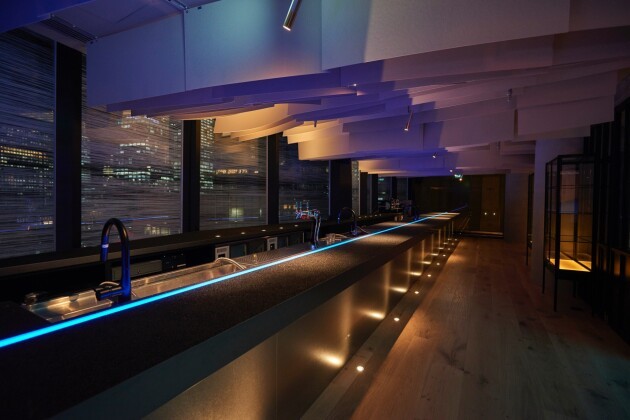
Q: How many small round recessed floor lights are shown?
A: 9